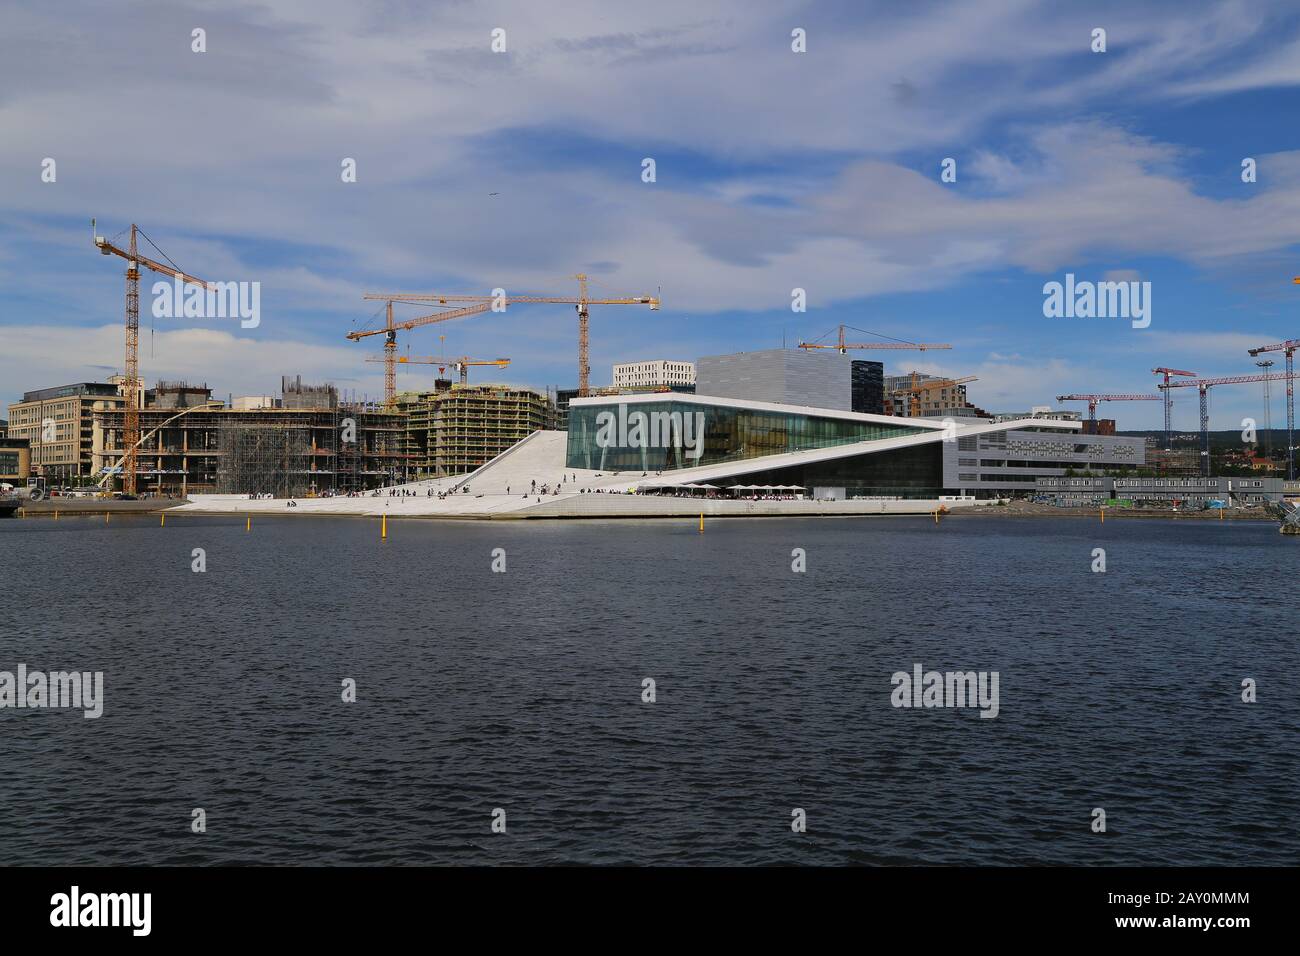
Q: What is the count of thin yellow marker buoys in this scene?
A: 10